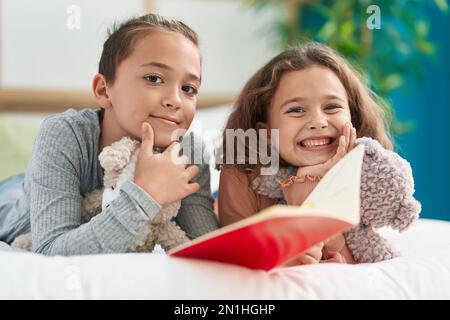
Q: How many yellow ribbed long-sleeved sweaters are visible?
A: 0